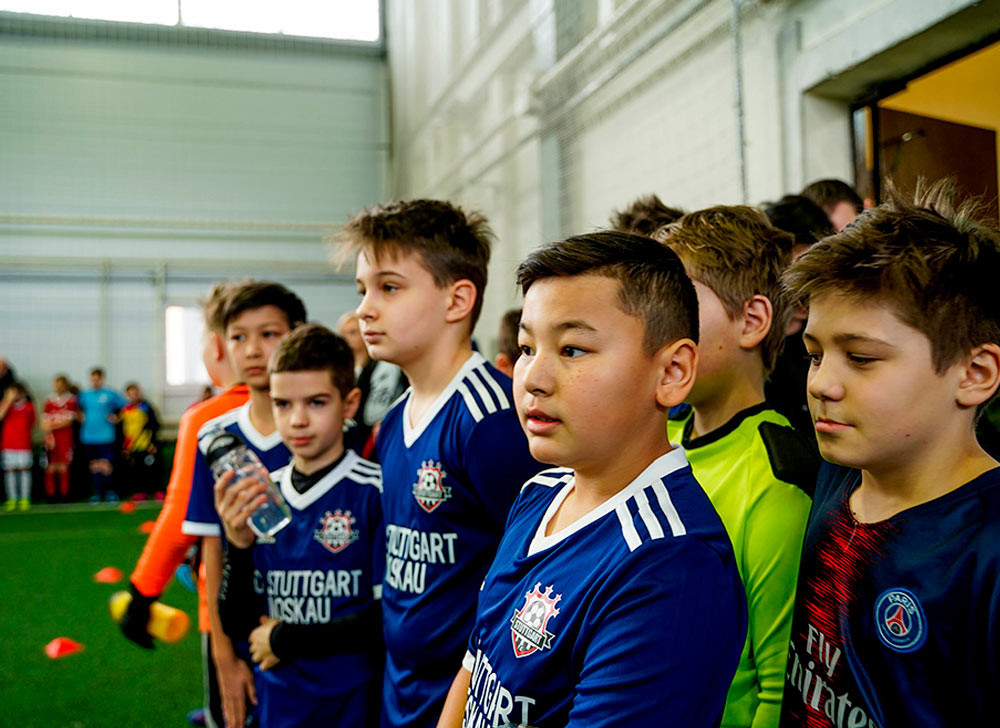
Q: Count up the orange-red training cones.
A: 4